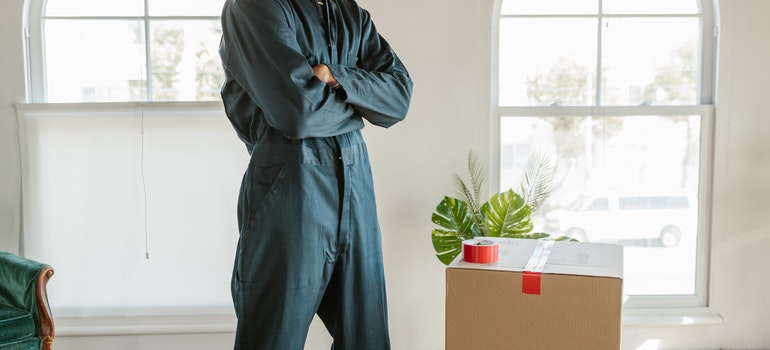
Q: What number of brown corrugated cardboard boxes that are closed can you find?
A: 1